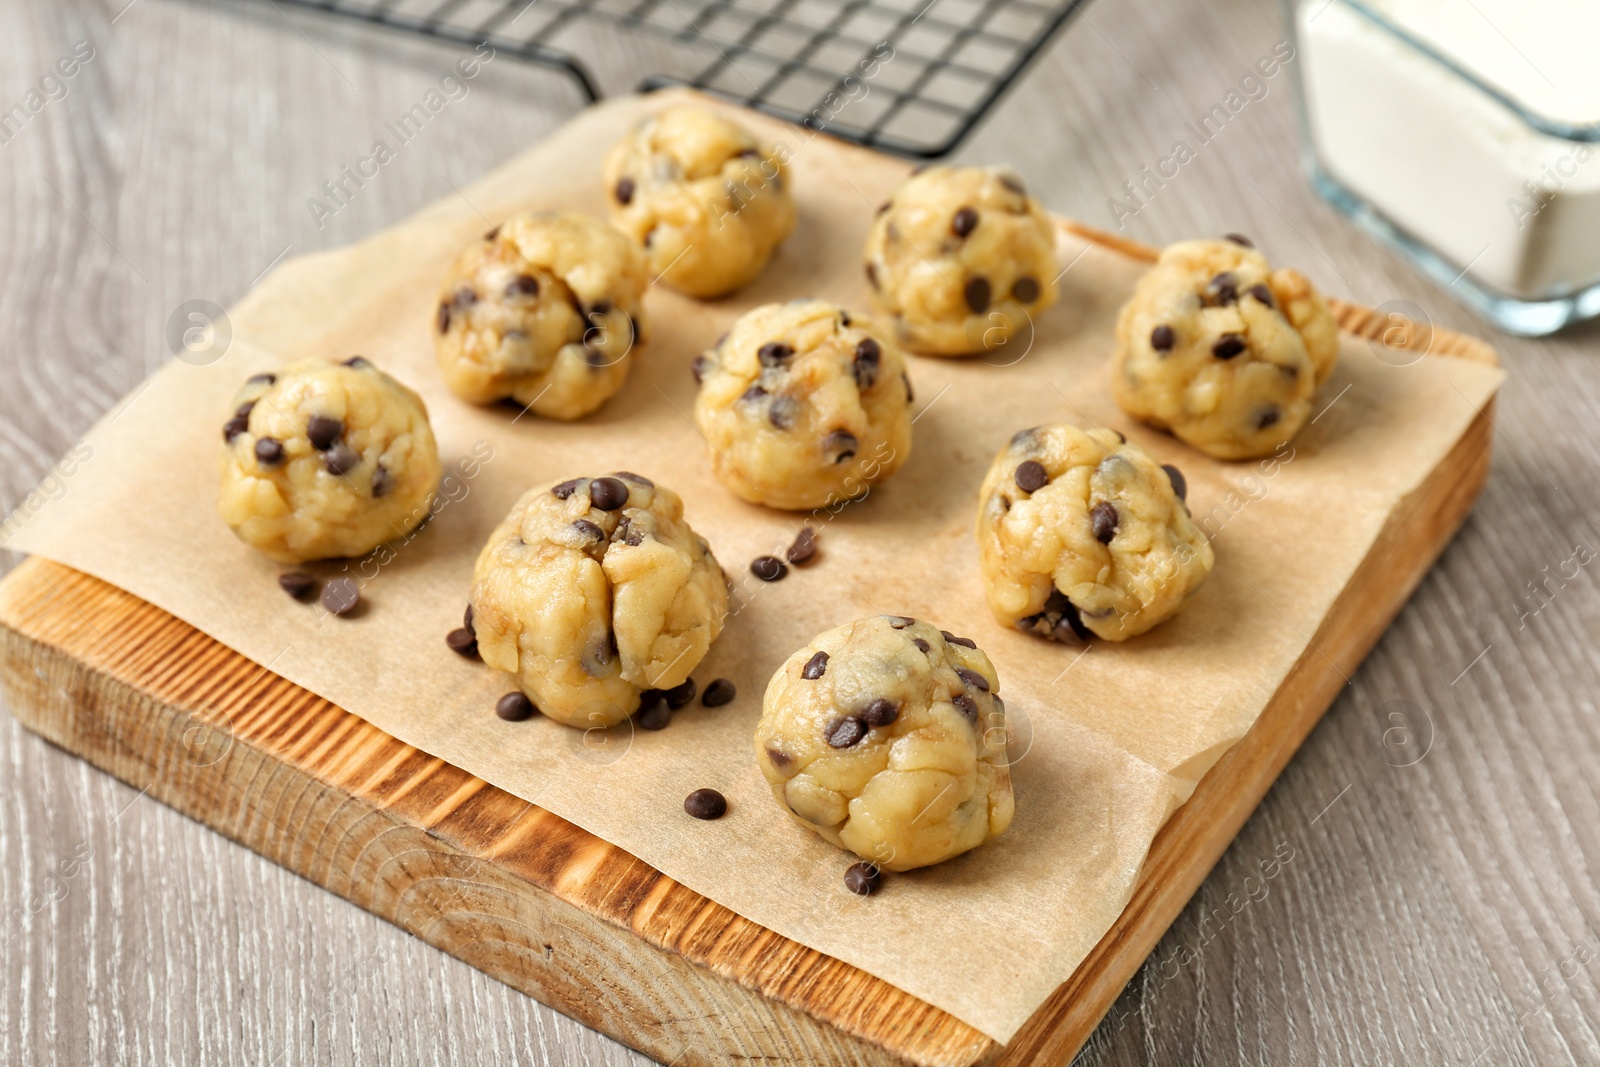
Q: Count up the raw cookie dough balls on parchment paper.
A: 9